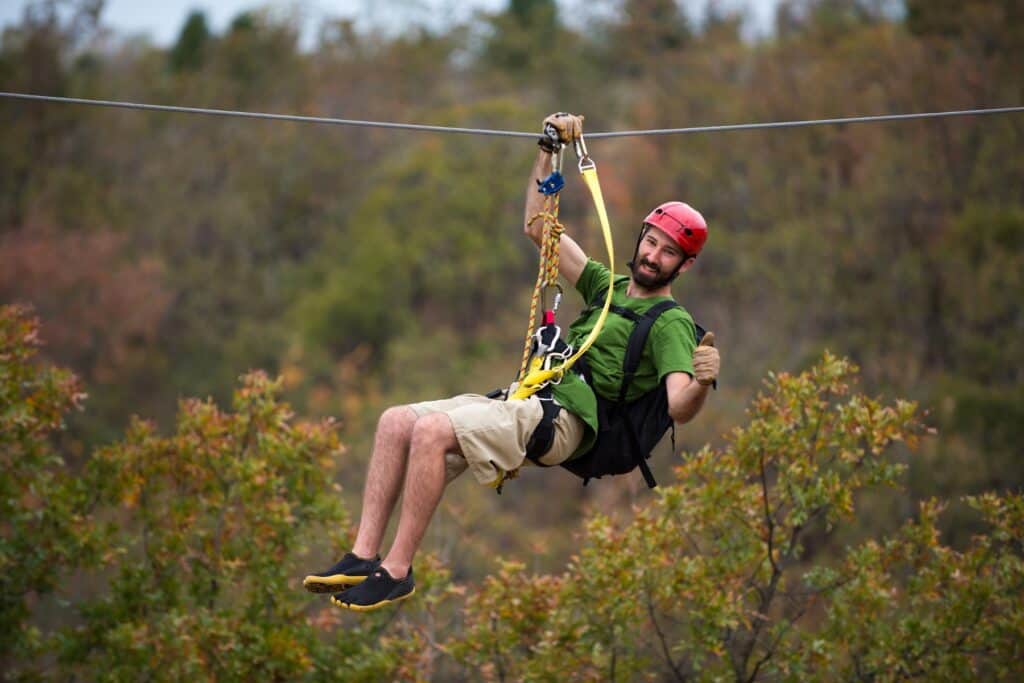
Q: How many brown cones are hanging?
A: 0